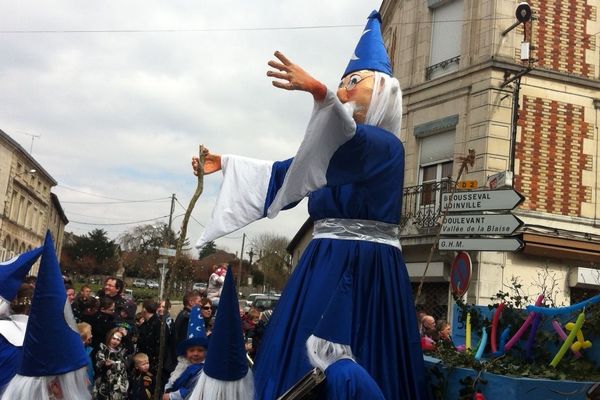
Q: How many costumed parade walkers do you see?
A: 5